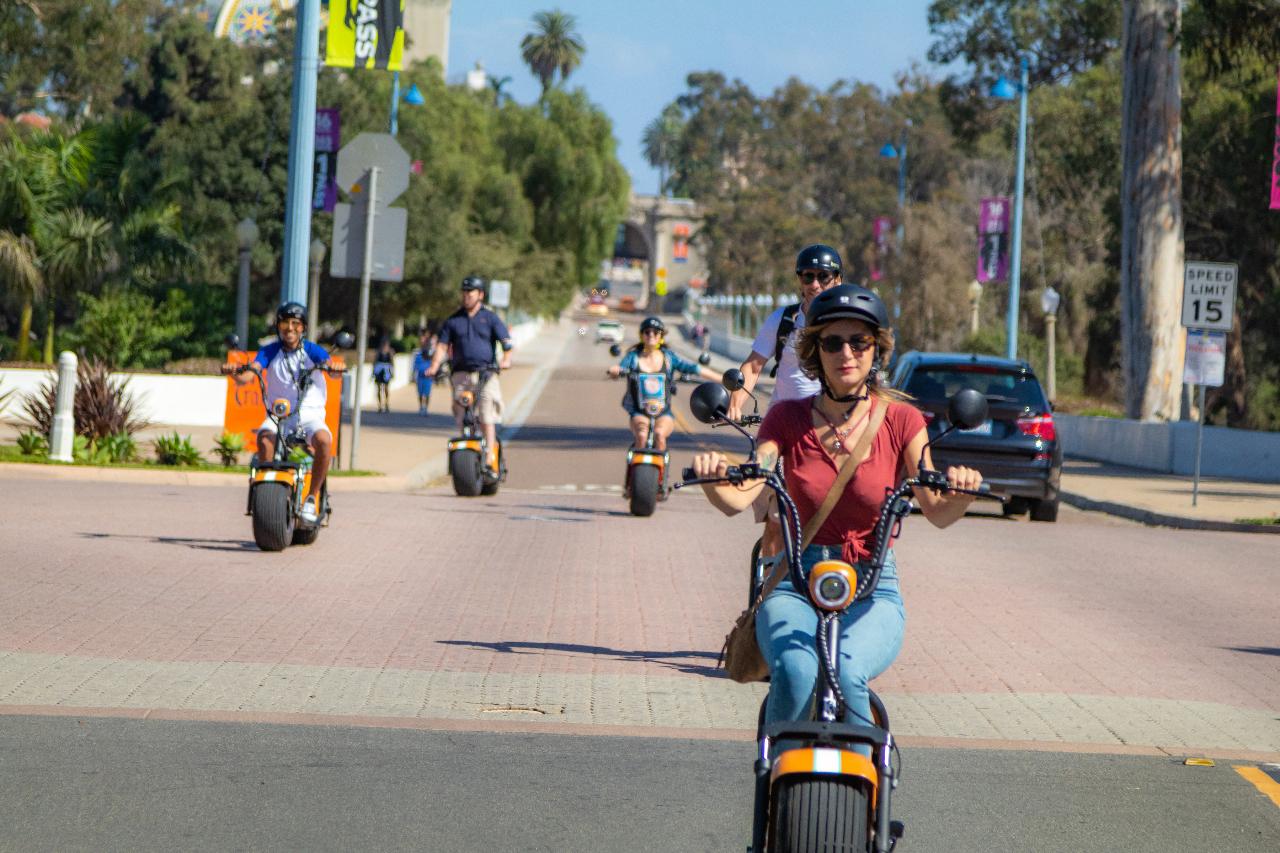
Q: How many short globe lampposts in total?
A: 4